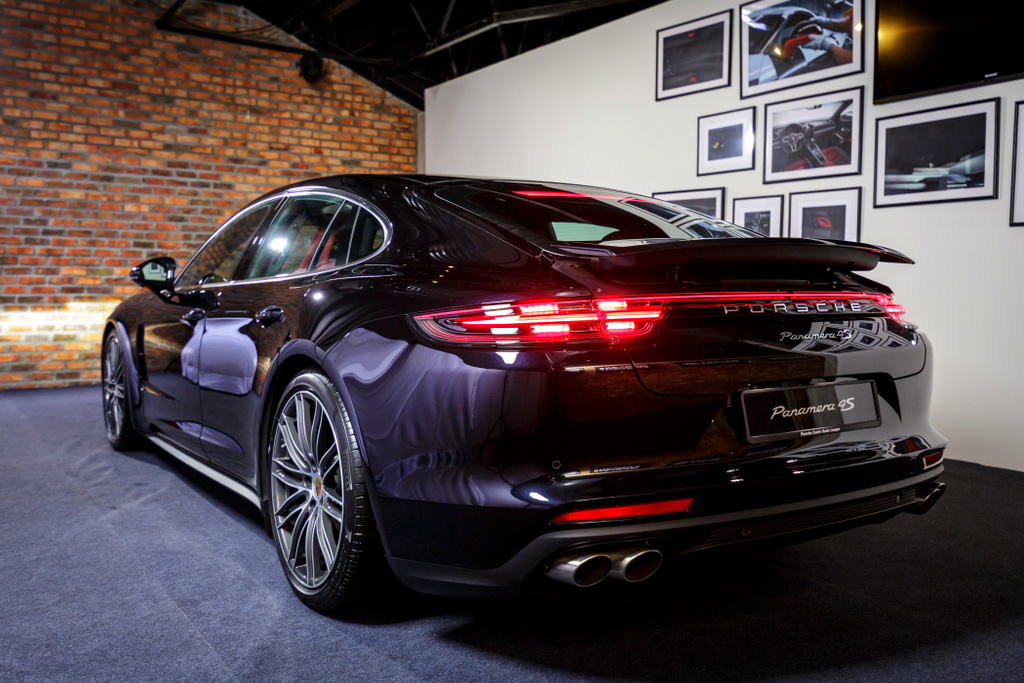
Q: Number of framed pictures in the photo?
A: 9